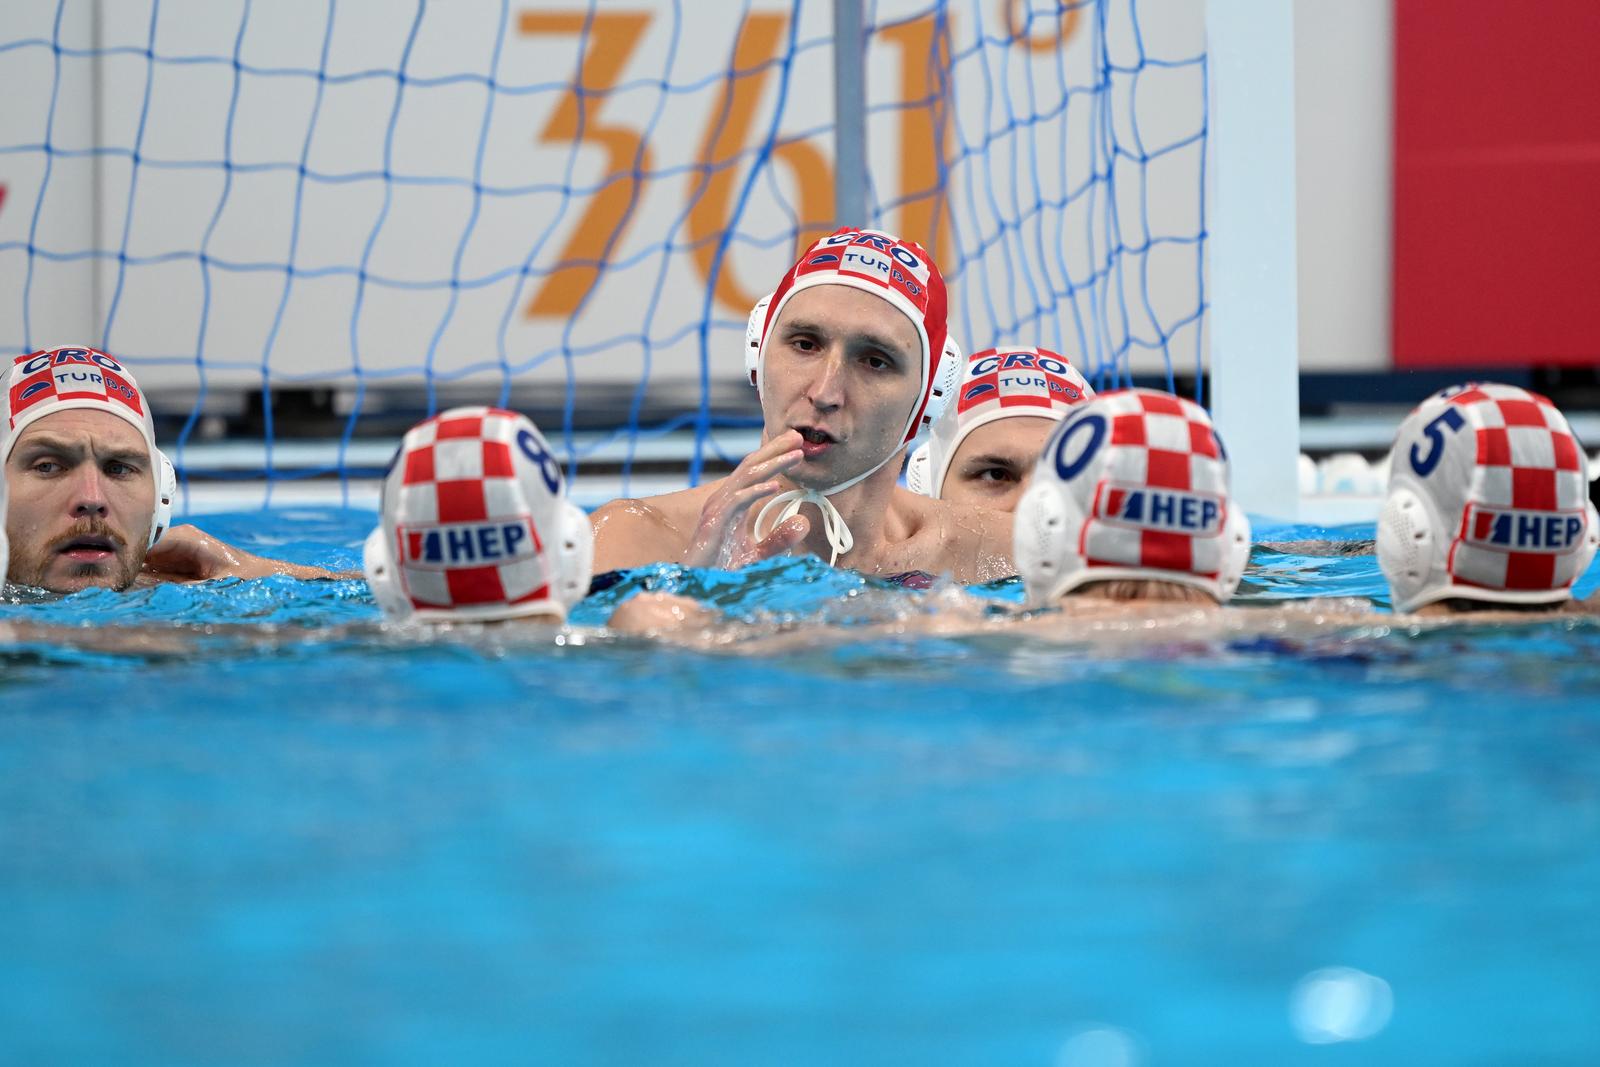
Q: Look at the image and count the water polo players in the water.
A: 6